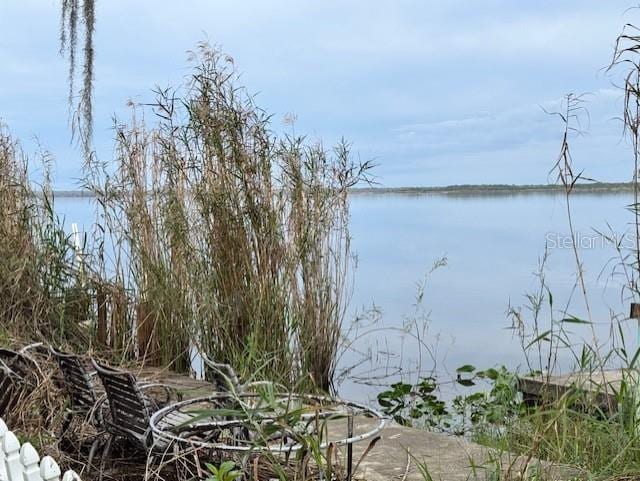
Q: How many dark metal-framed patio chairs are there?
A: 4